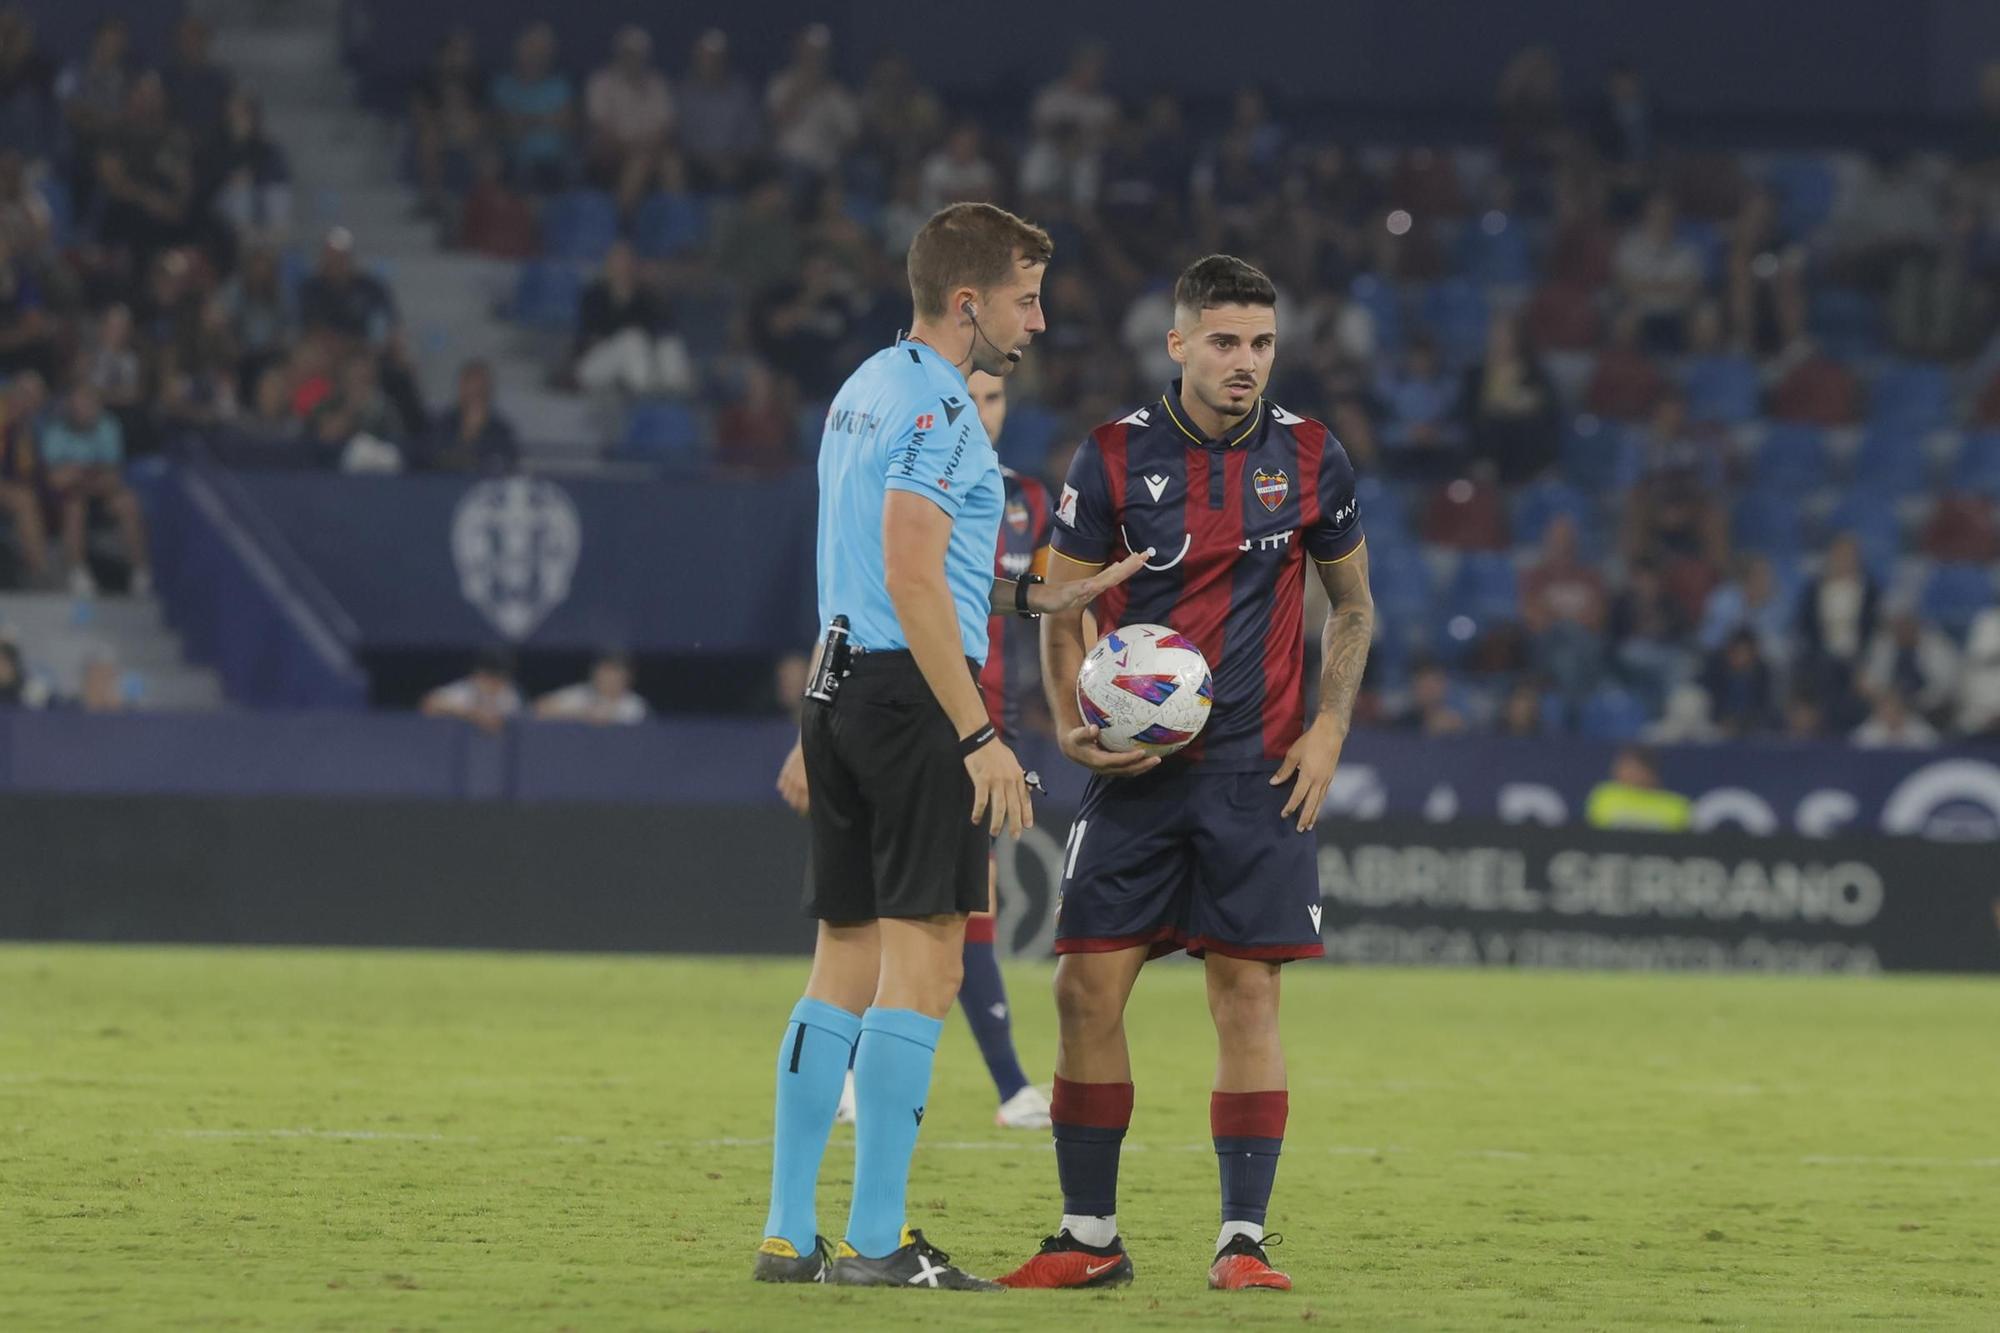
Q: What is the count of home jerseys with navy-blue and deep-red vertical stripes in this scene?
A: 2